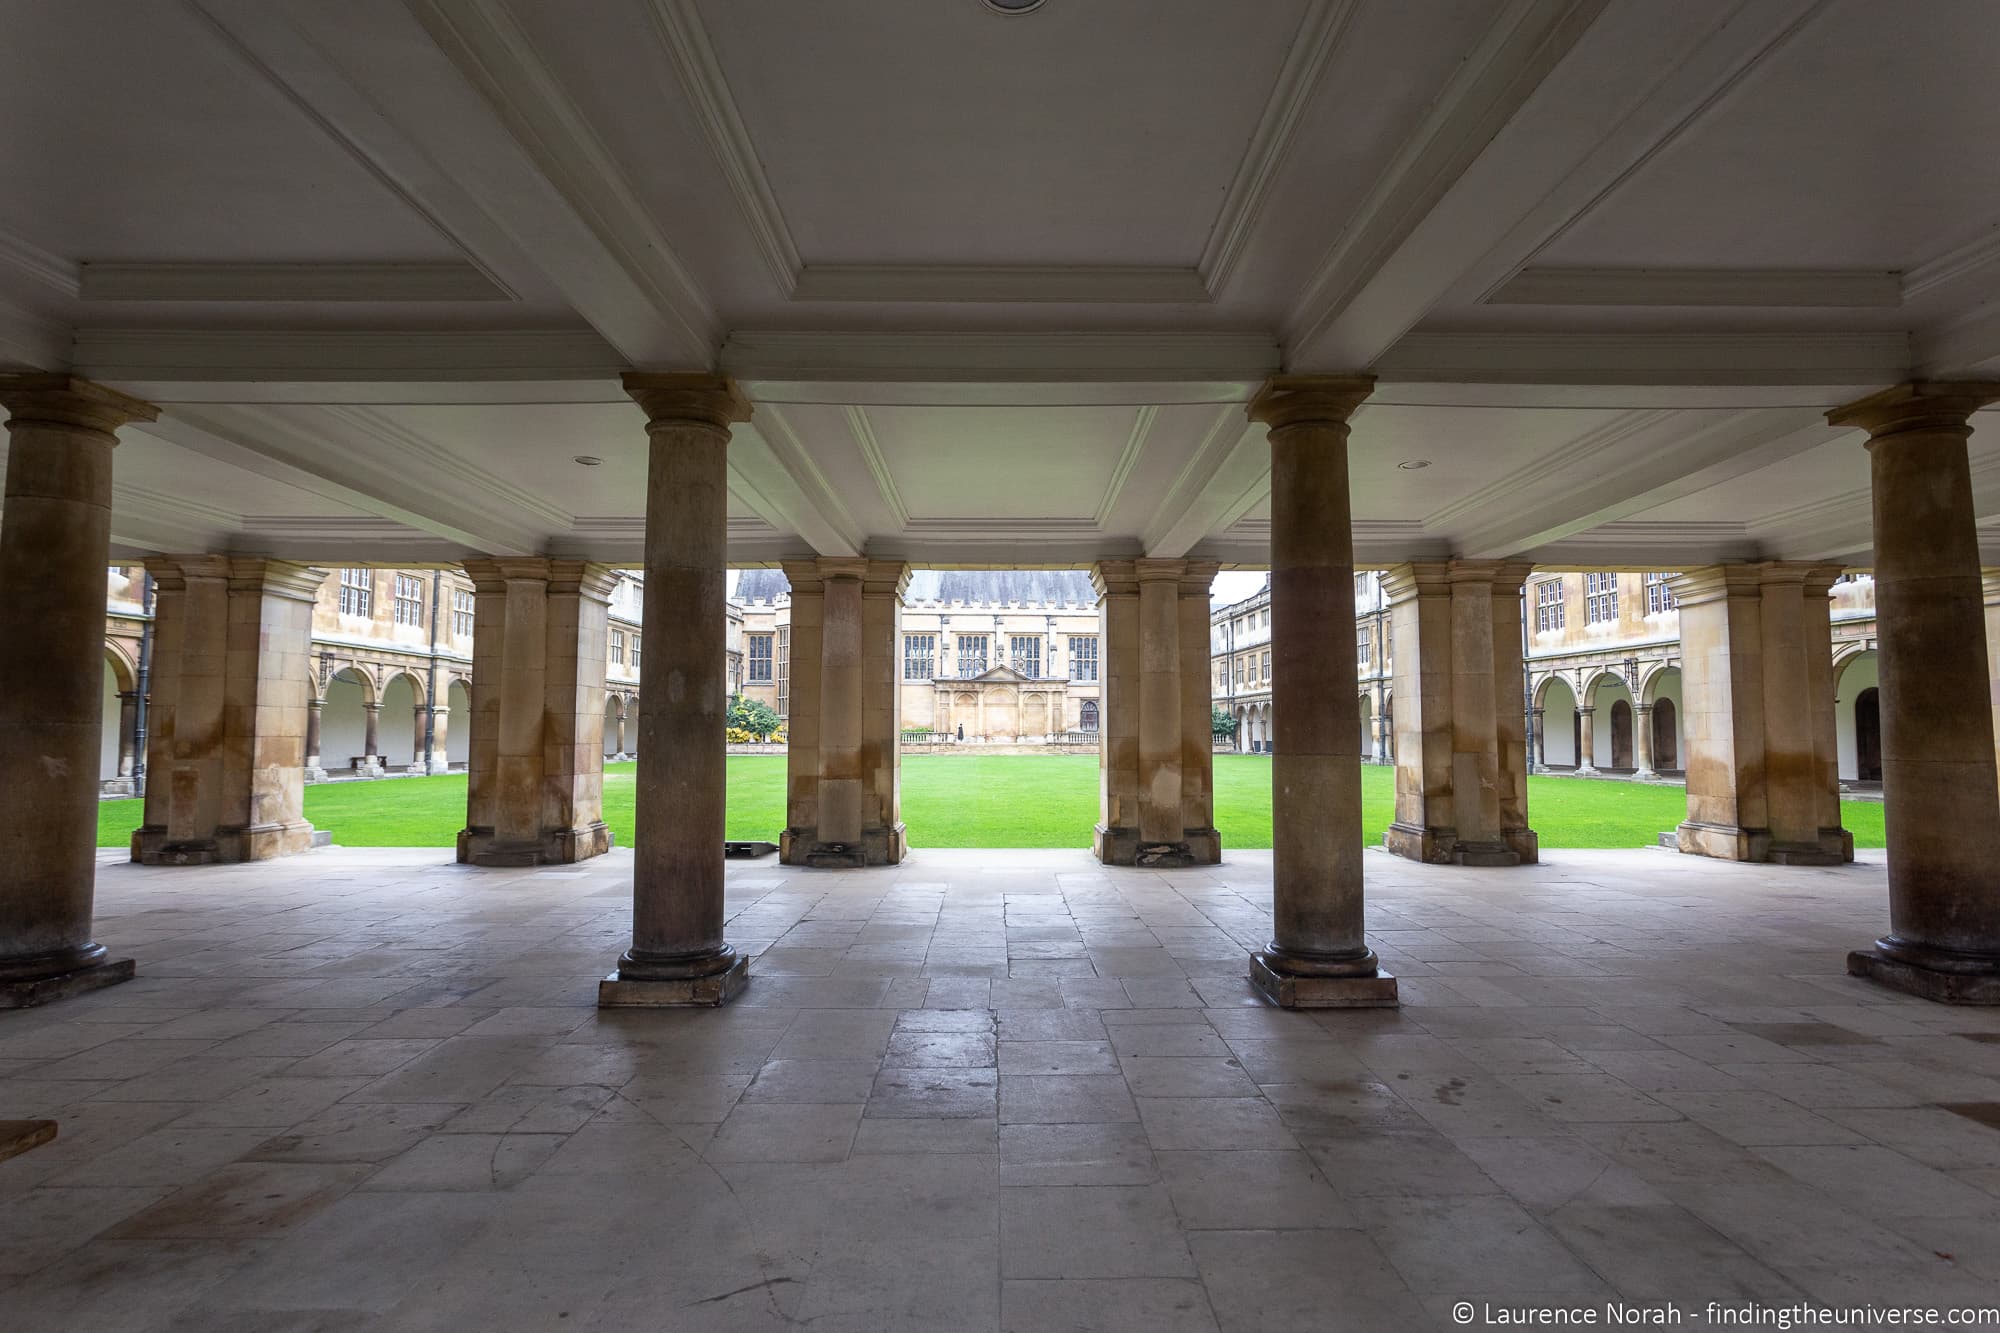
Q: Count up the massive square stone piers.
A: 6